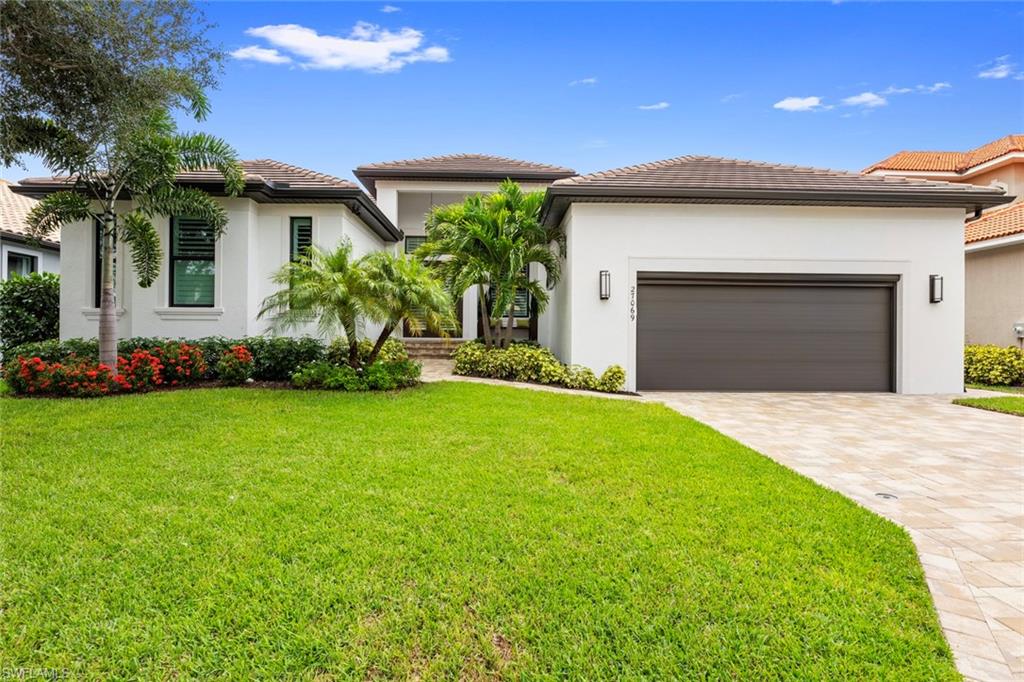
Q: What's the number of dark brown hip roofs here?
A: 3